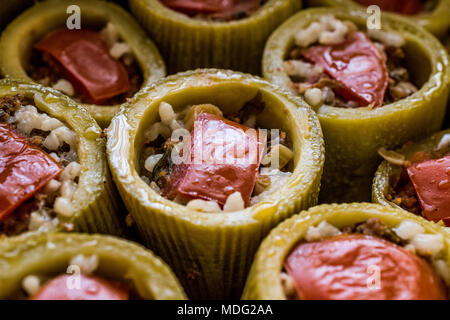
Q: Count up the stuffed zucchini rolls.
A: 9